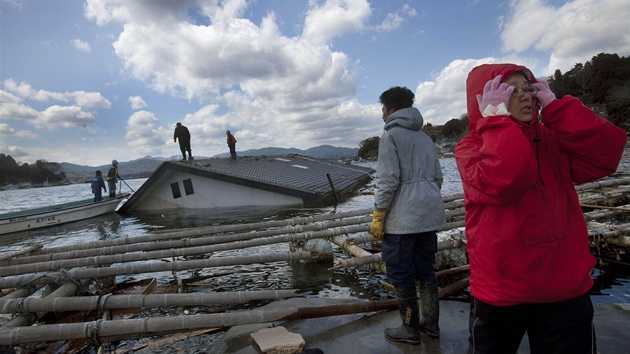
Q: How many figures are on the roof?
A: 2